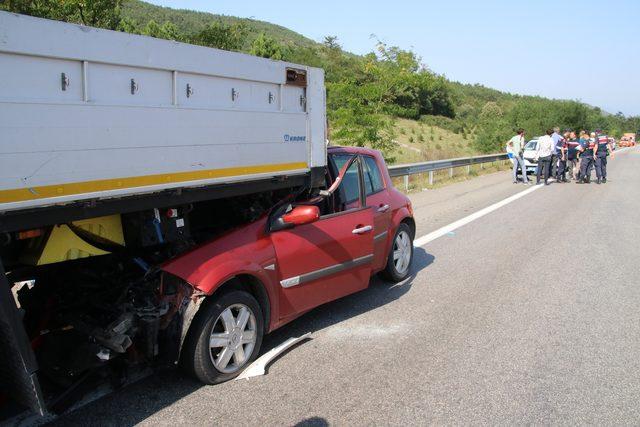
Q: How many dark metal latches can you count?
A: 6